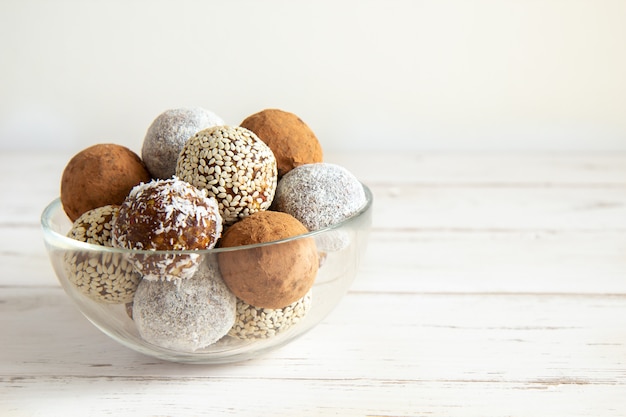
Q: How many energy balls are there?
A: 10